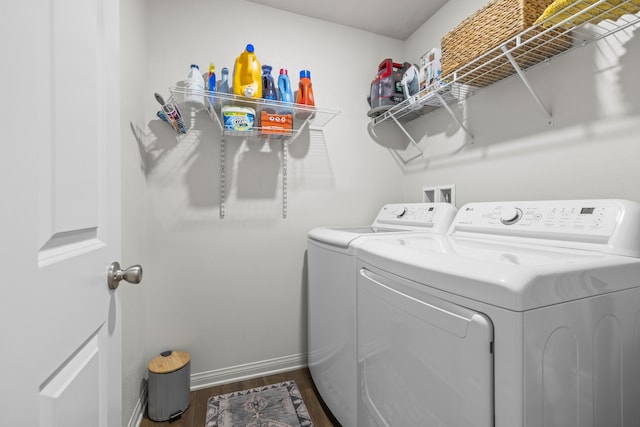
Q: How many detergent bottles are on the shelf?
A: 7